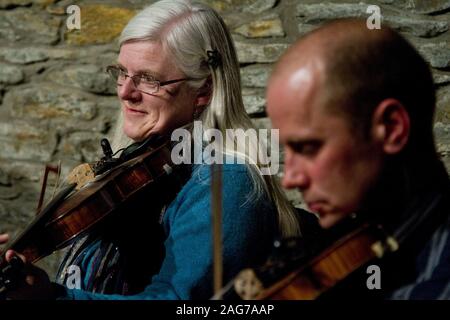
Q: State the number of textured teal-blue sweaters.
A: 1